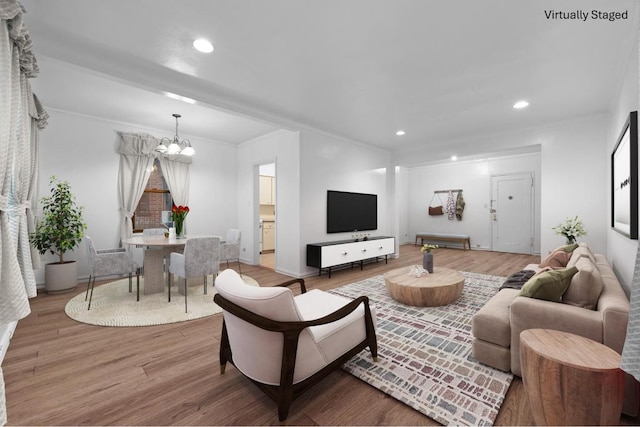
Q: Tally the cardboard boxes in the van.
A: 0